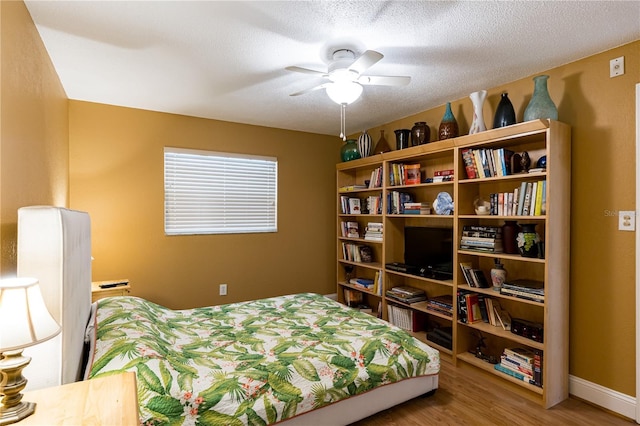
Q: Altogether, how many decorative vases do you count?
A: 12